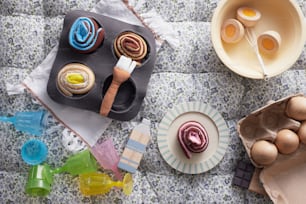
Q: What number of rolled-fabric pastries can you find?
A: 4